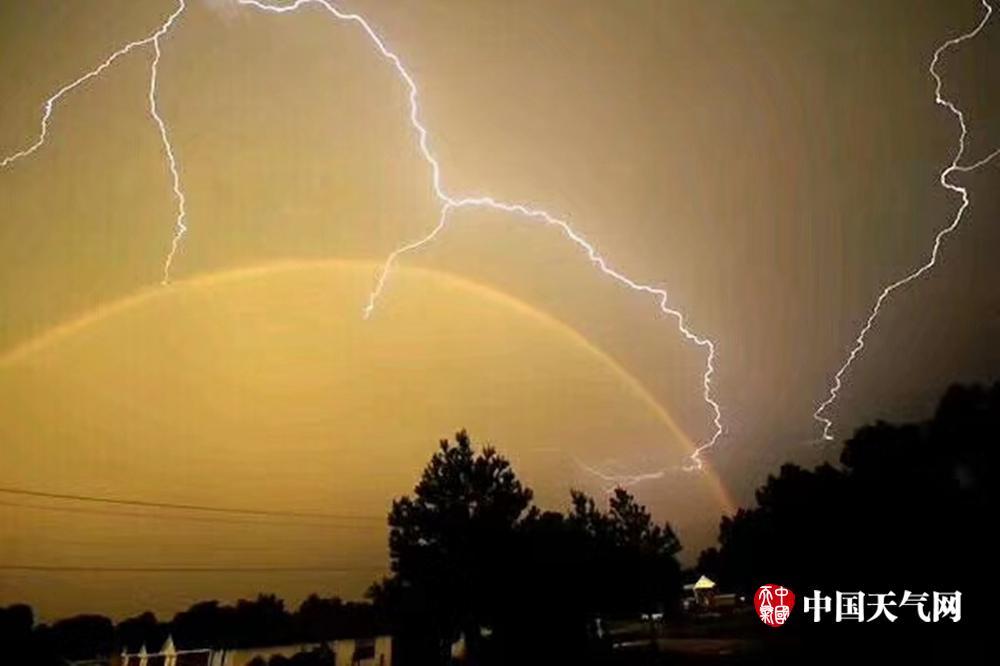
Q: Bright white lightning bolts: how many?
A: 3